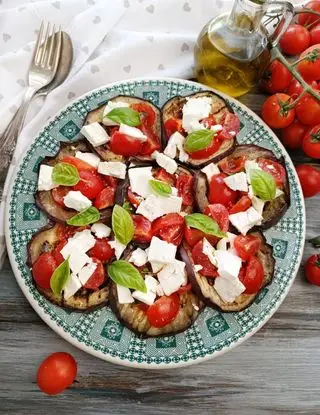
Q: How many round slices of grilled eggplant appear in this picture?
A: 8